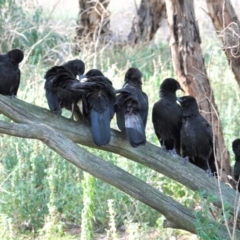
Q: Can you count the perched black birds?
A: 7